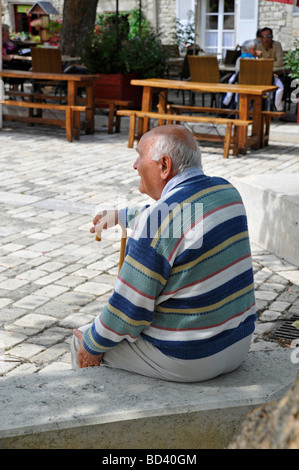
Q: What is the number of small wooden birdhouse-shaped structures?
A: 1